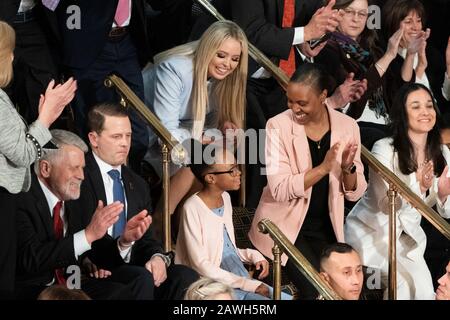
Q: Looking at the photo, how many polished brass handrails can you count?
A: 3